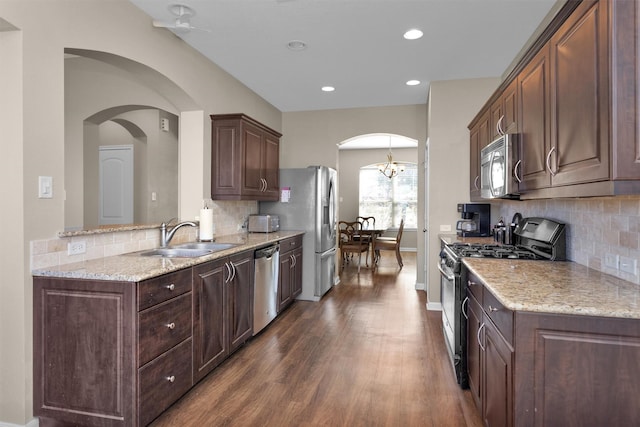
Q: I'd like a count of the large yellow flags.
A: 0